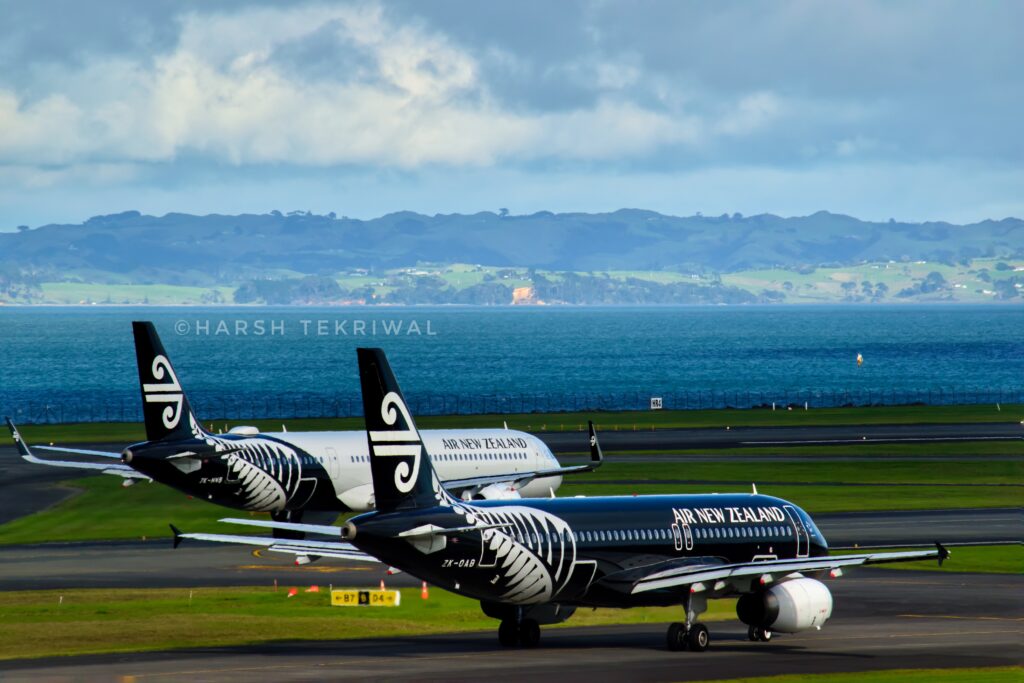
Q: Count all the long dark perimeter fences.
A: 1